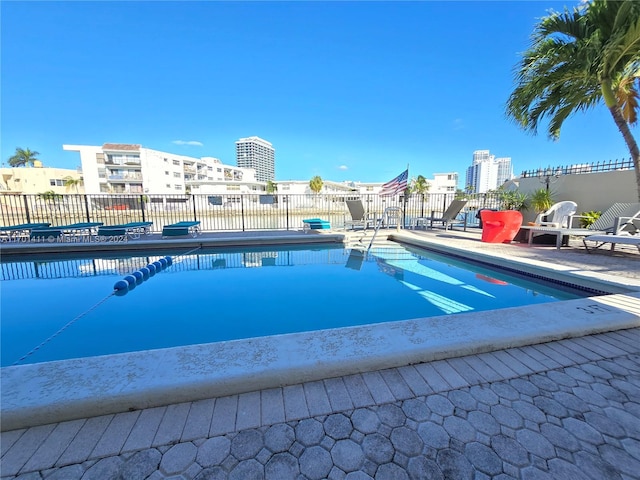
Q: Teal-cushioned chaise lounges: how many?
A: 5